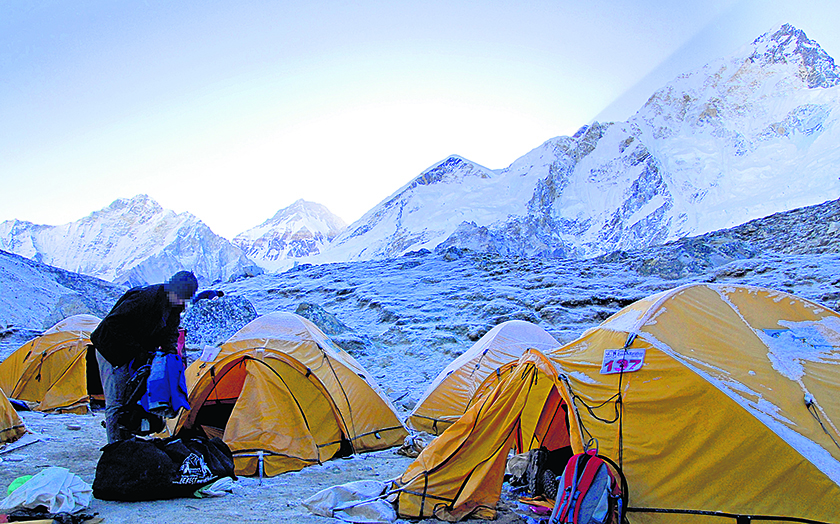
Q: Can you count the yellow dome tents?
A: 5